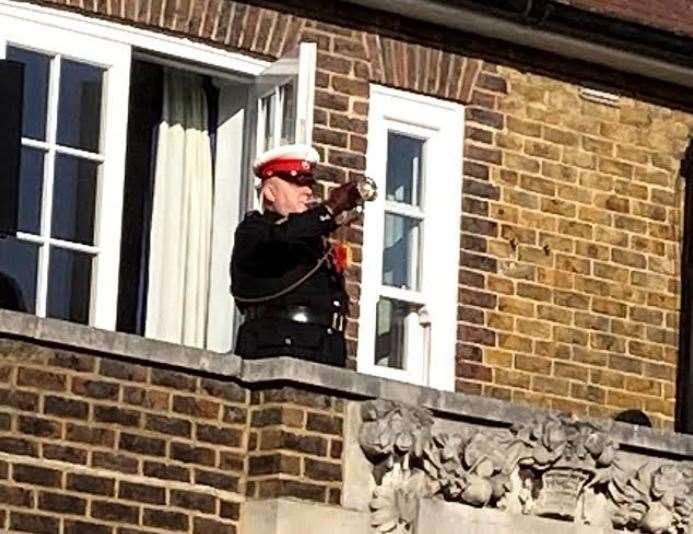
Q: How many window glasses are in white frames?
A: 11